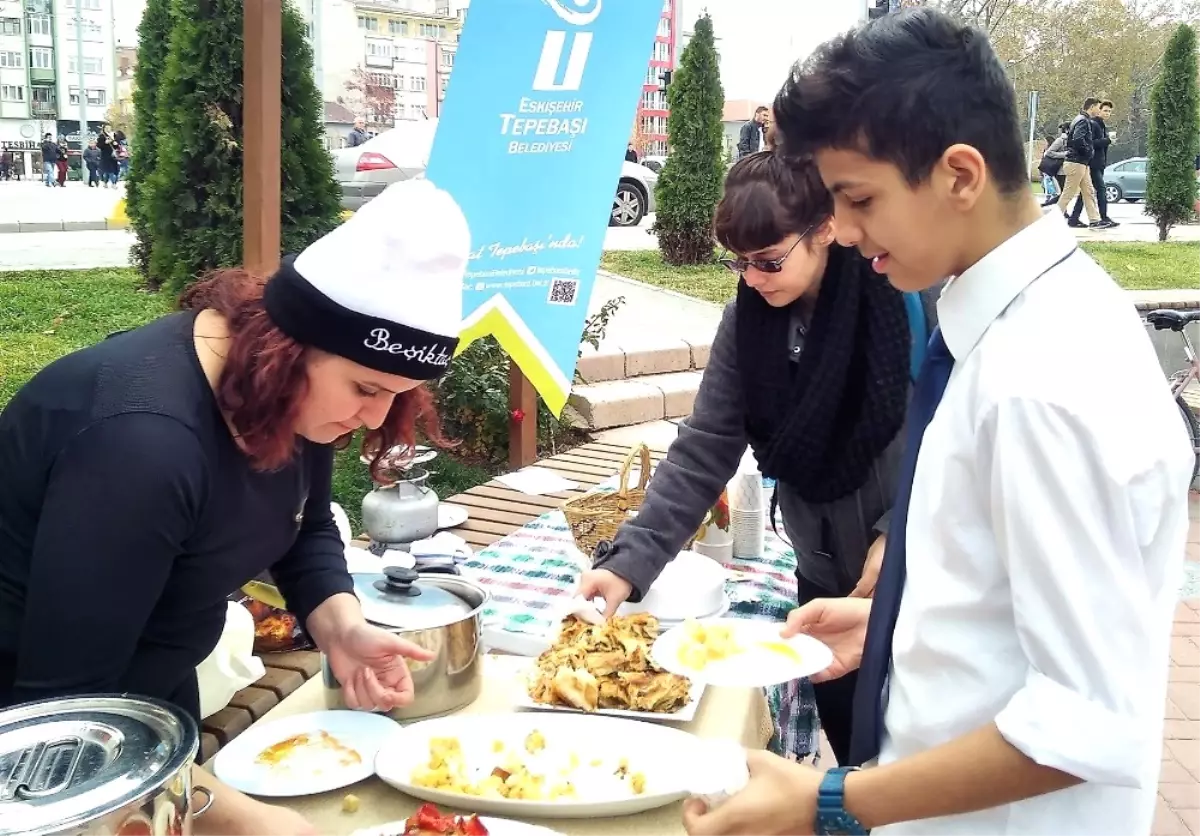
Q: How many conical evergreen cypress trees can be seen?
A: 4